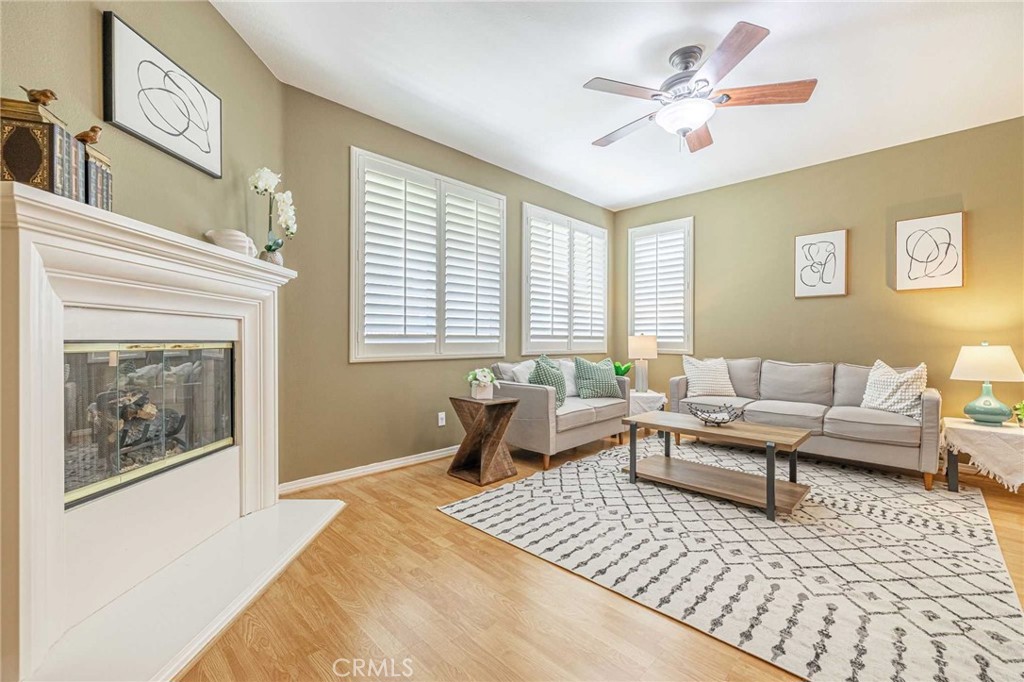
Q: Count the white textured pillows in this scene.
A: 2